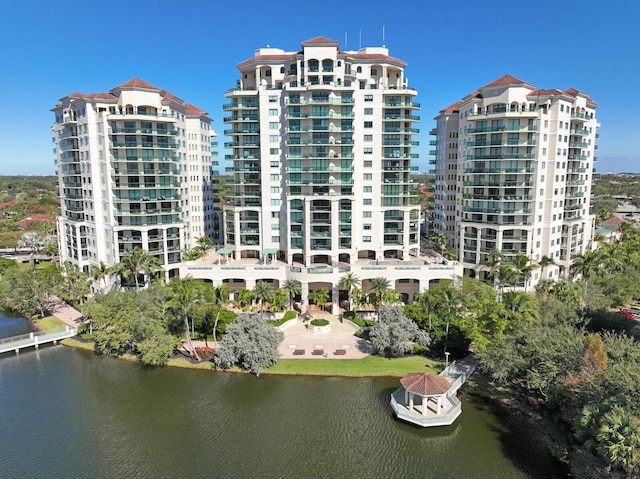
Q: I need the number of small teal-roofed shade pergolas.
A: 2